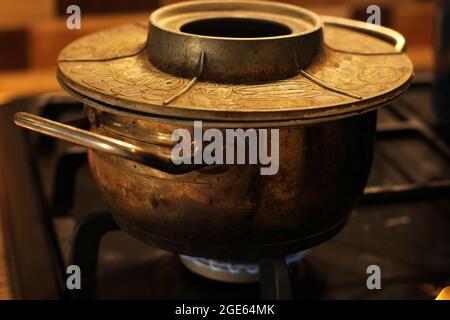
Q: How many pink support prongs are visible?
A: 0